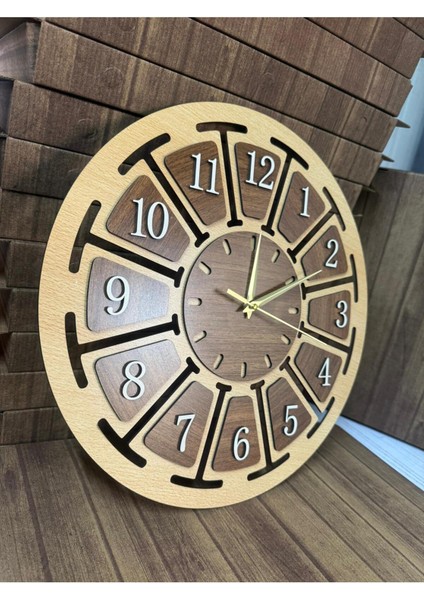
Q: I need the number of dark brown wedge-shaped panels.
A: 12